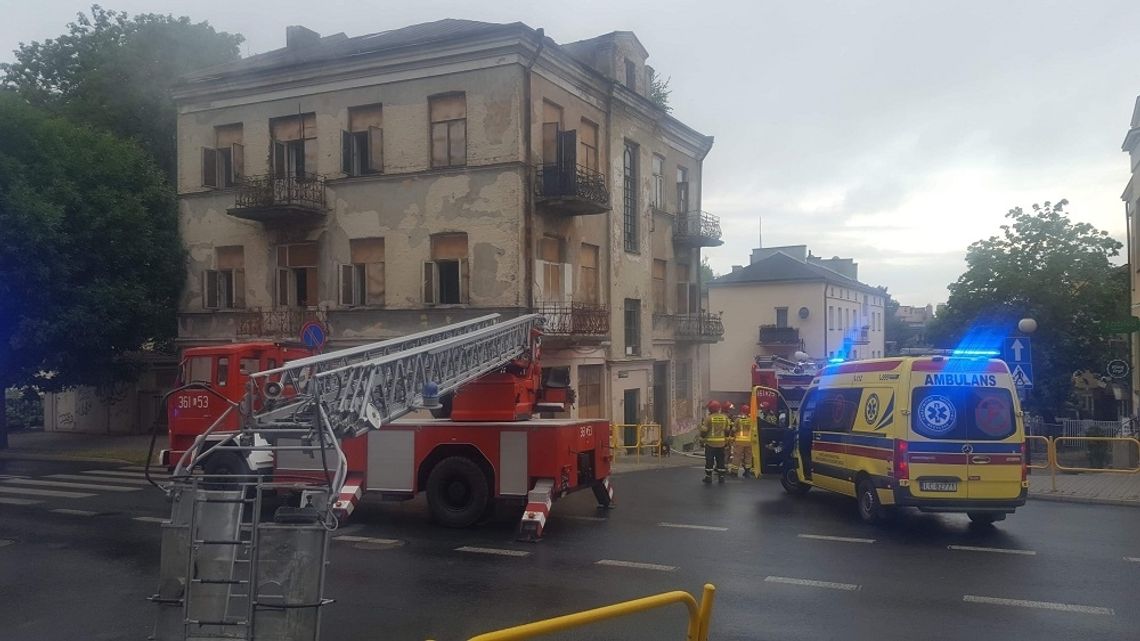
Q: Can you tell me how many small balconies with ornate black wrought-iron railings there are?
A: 6